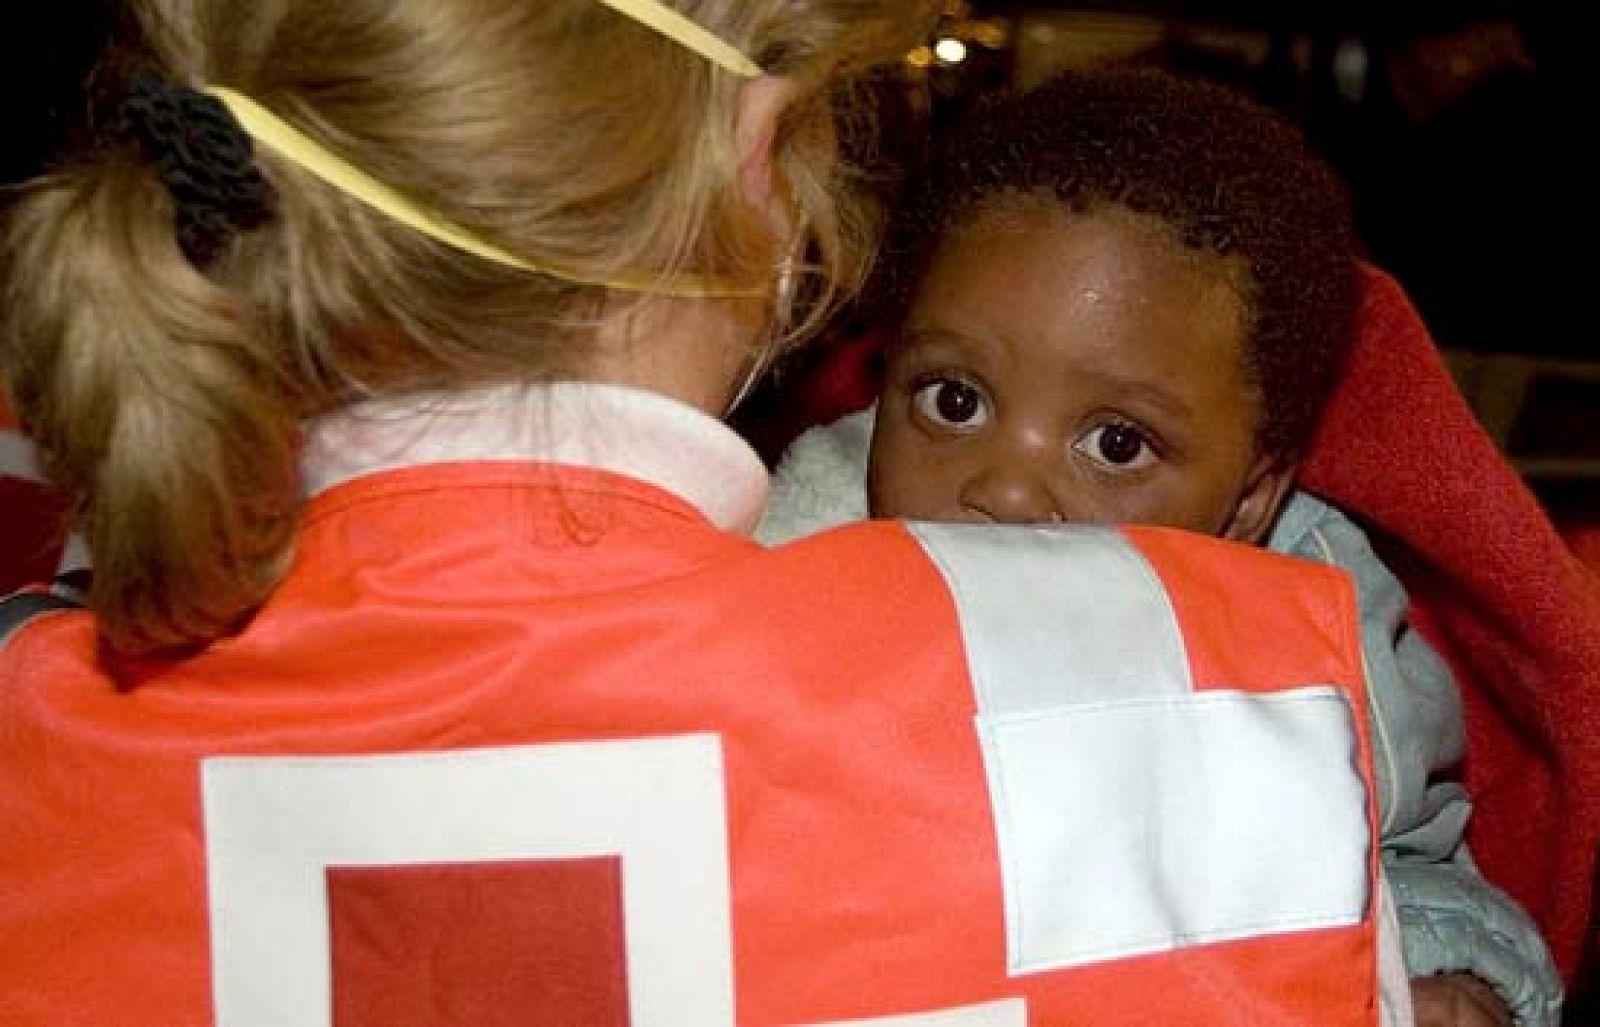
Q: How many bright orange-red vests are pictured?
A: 1